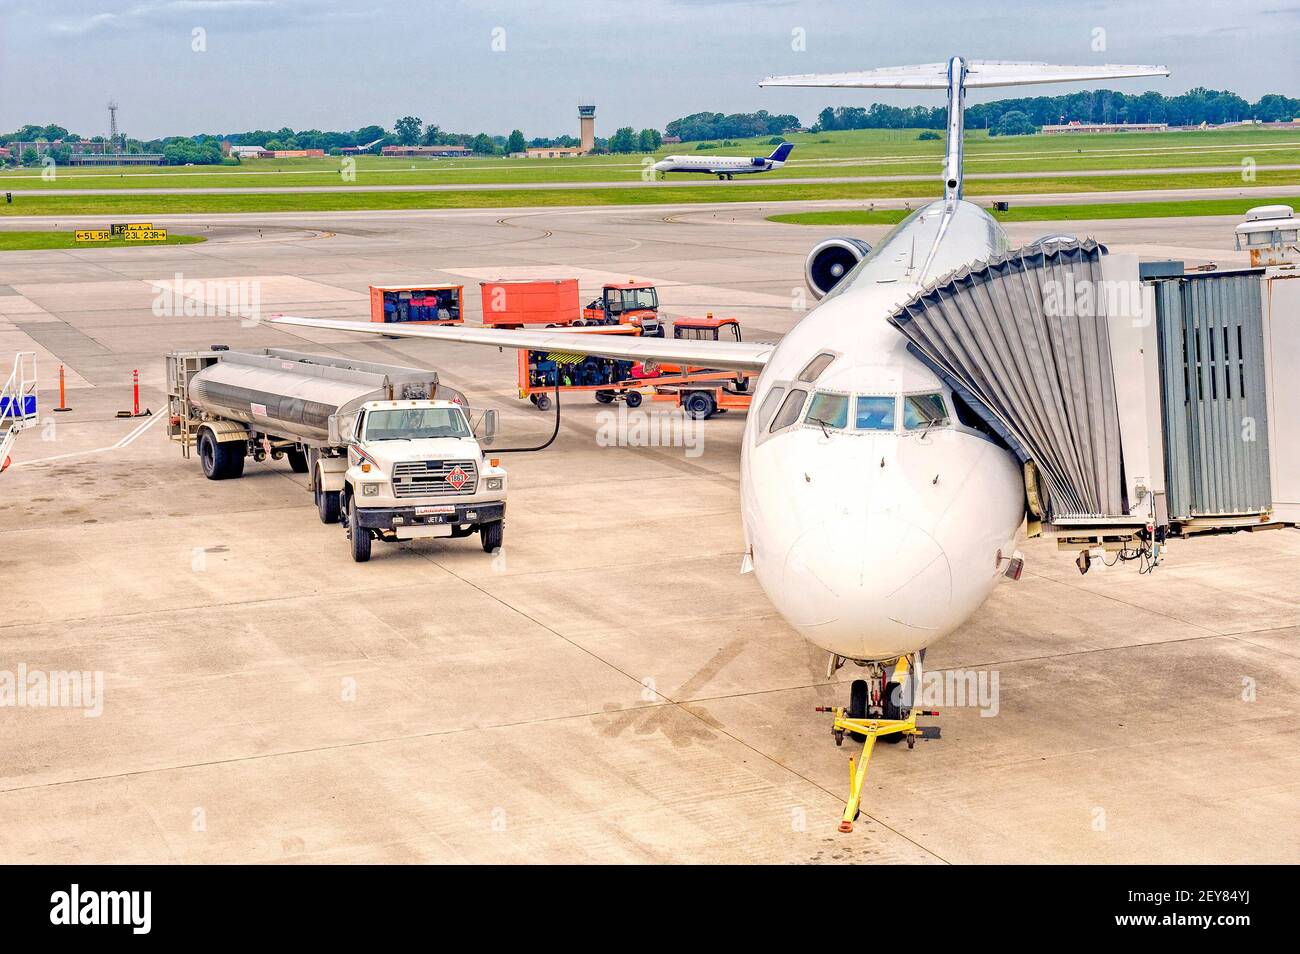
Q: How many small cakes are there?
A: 0